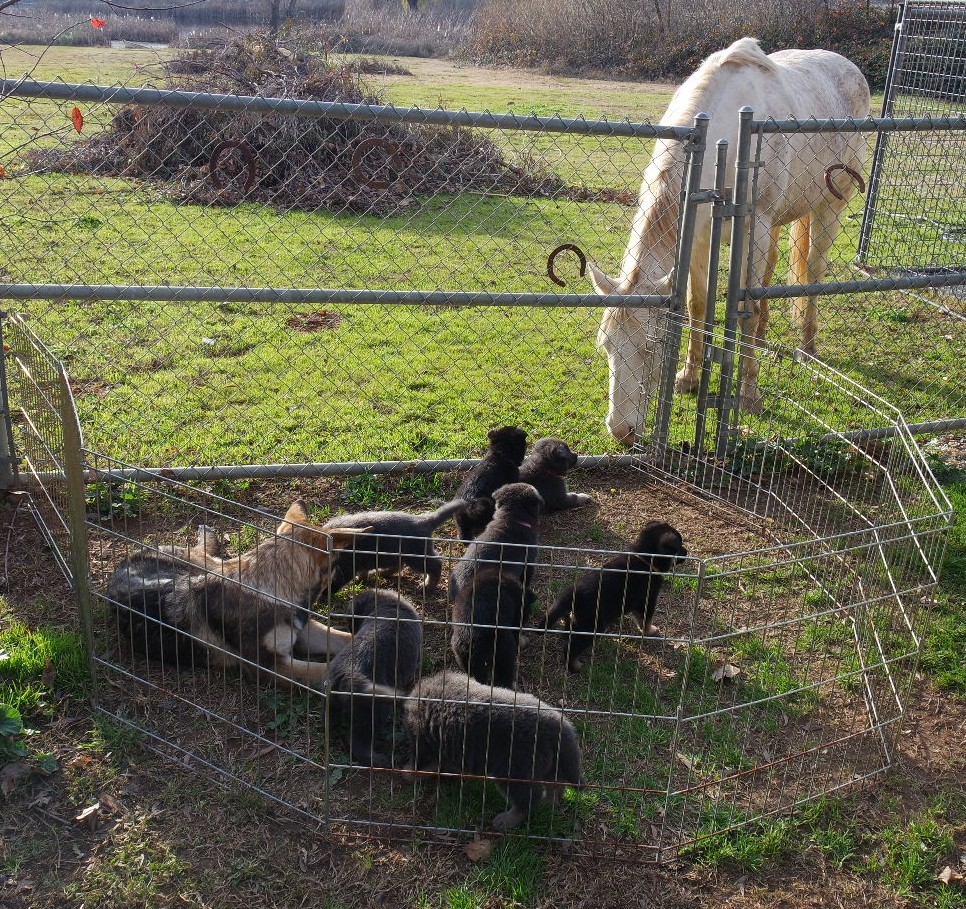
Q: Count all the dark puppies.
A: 8